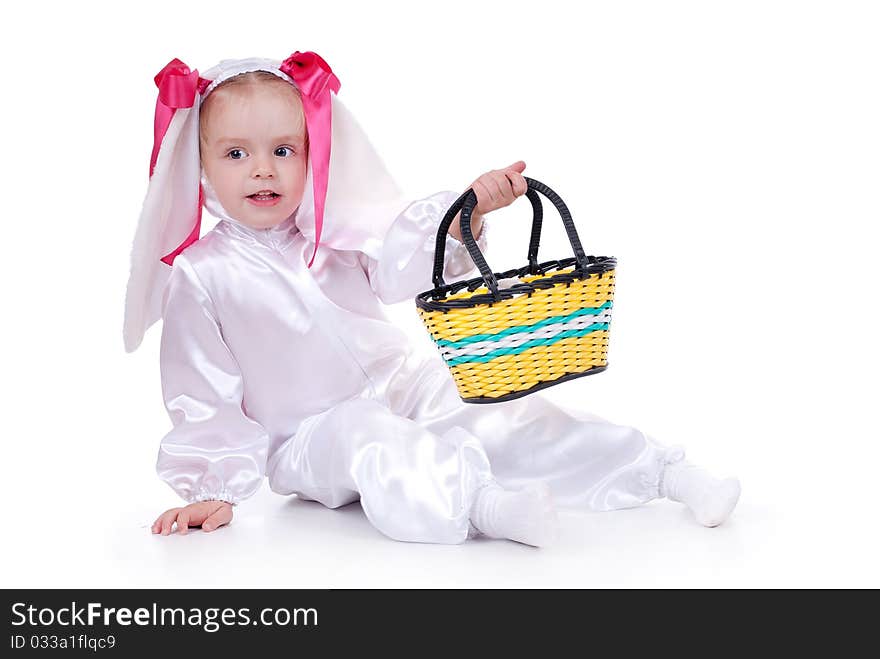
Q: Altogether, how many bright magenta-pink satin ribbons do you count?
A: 2